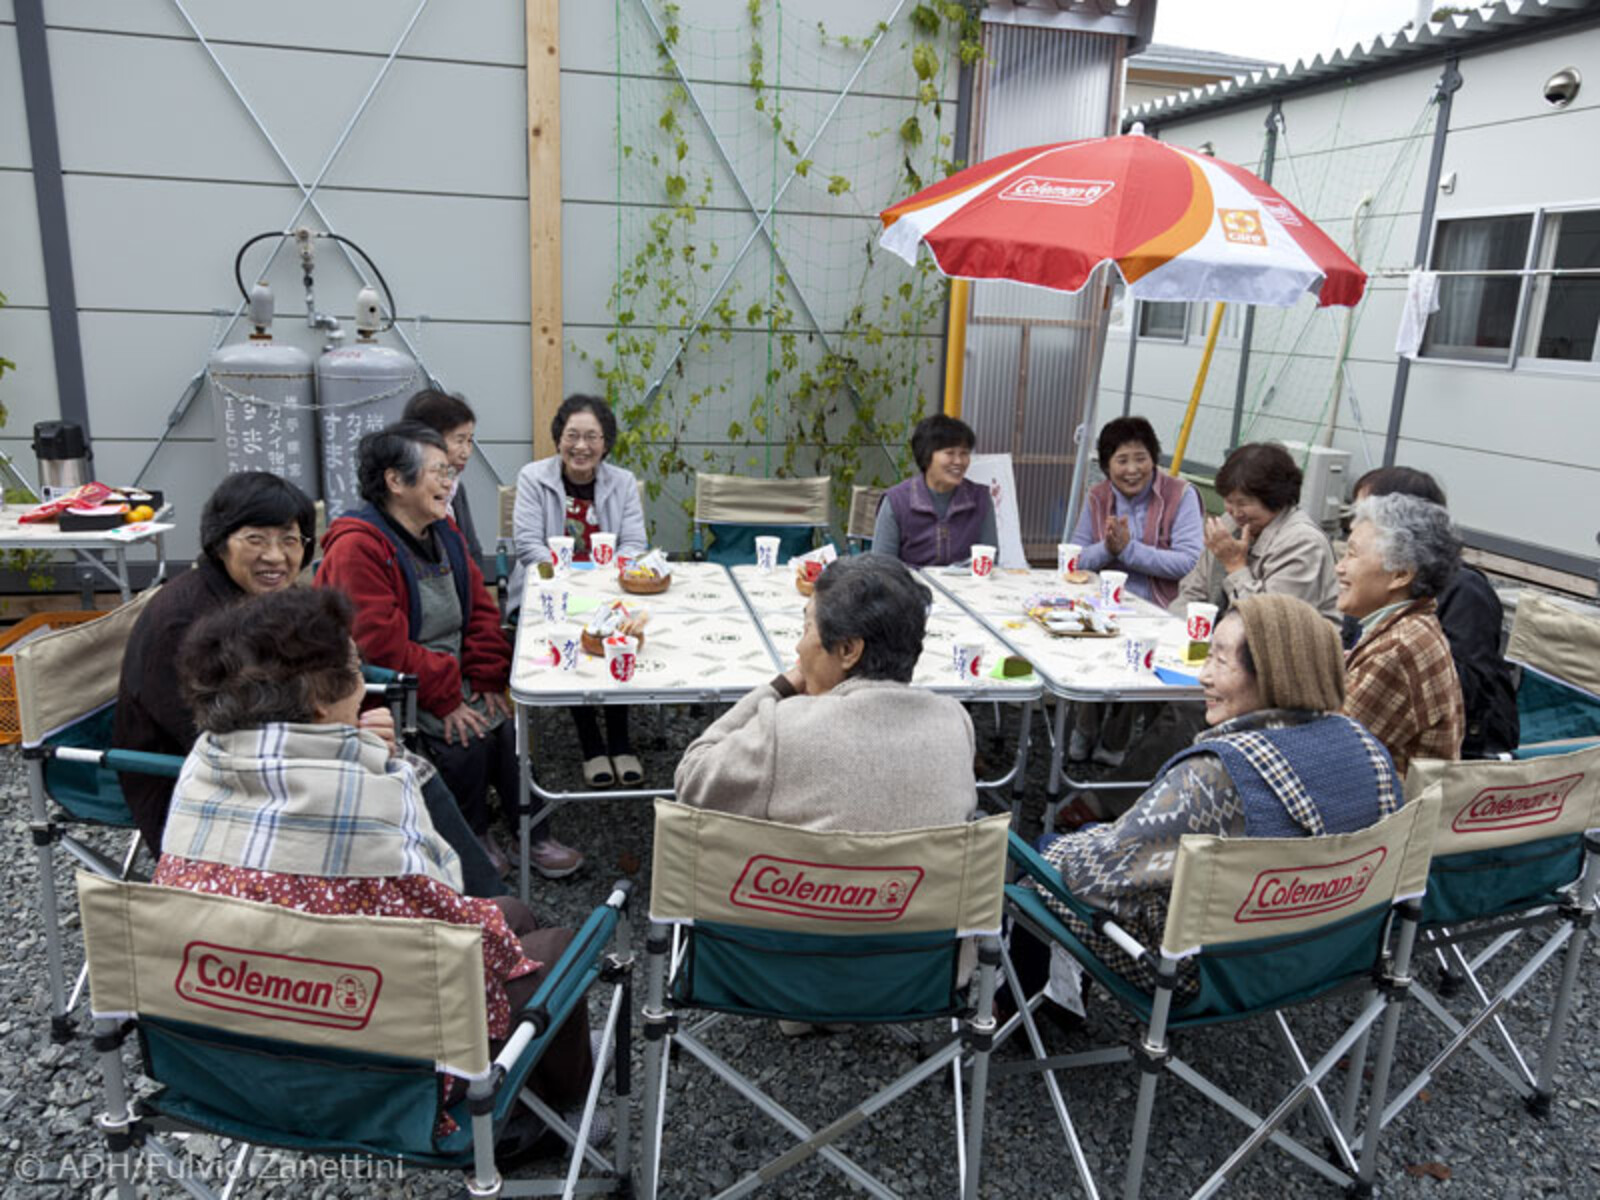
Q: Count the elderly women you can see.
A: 12